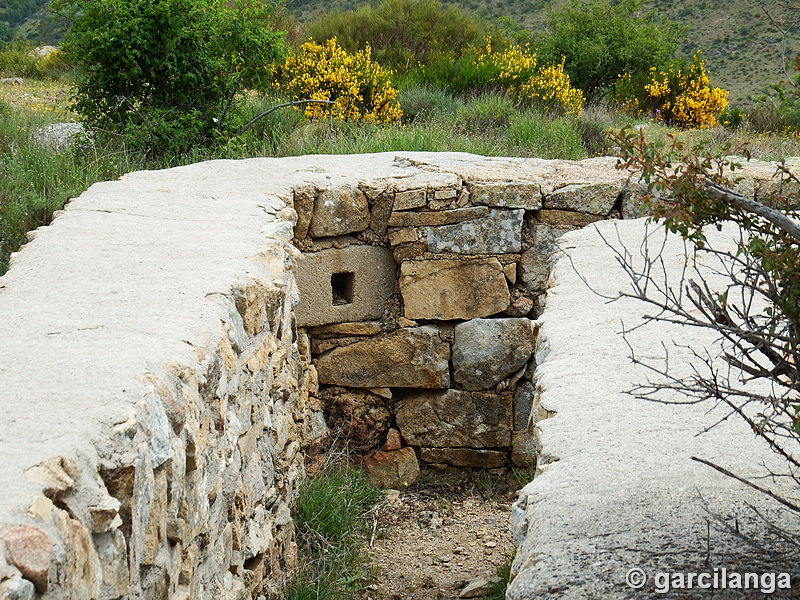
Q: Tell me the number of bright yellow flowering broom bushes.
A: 3